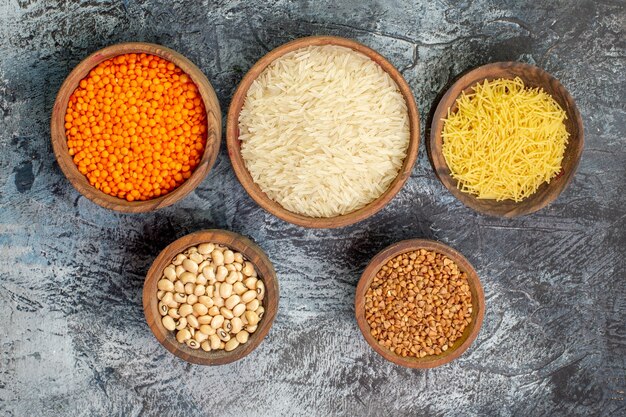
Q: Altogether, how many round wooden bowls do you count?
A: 5